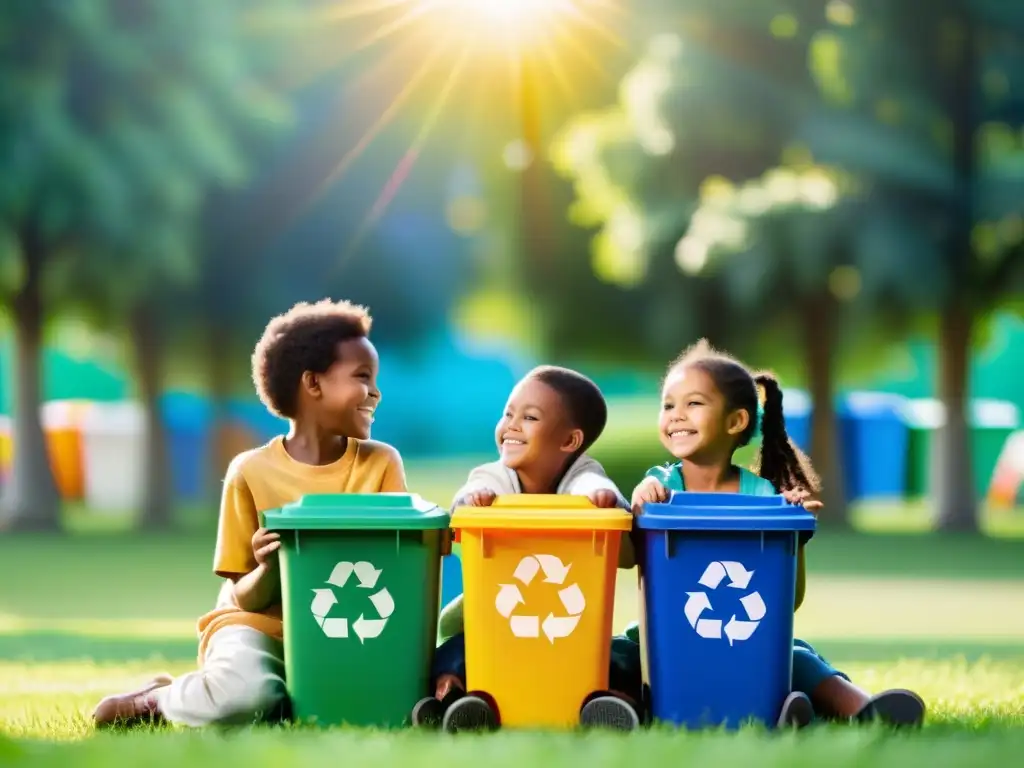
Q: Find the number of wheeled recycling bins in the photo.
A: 3